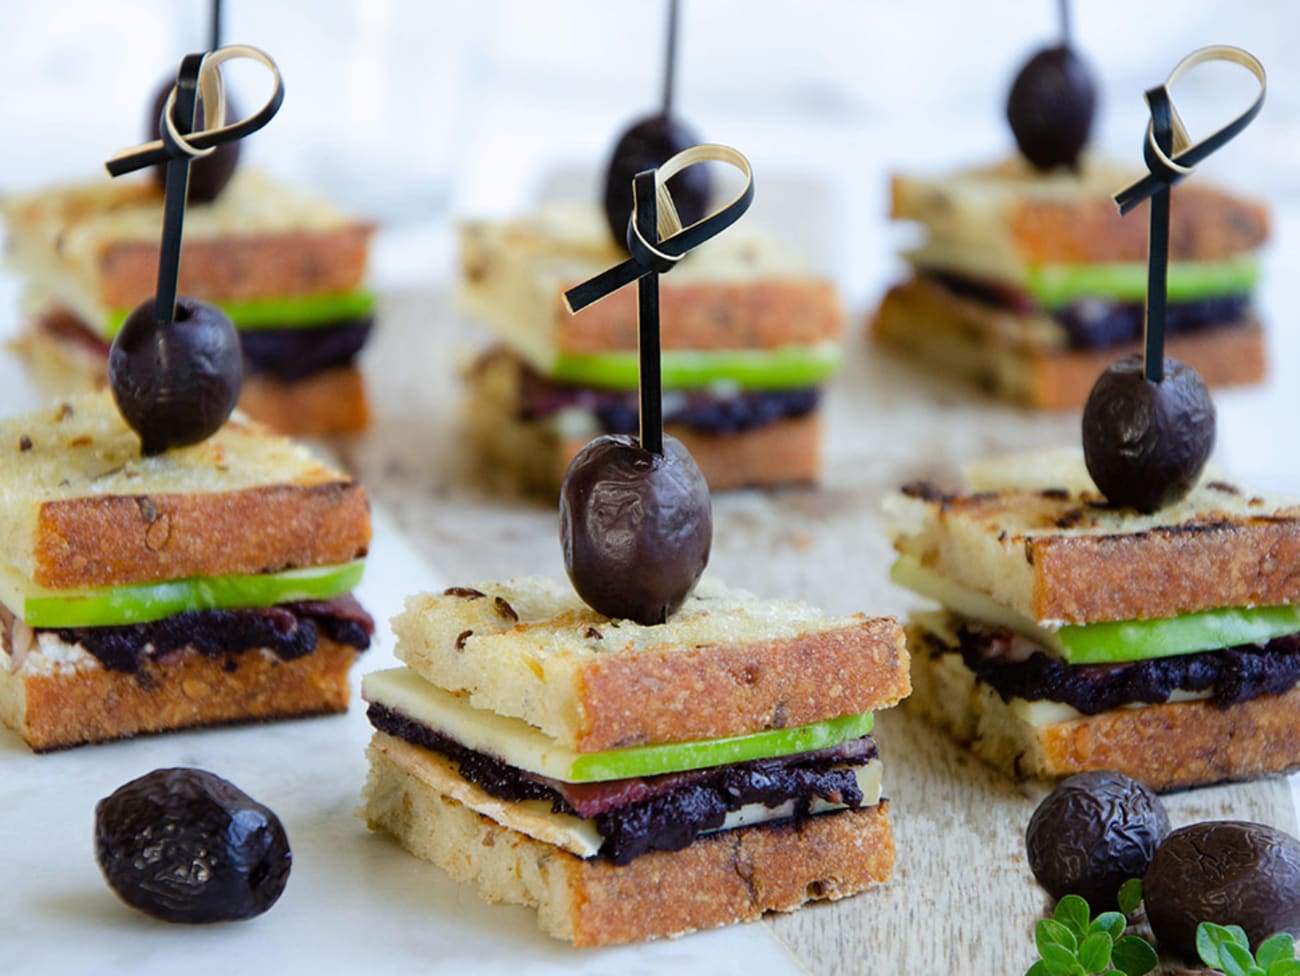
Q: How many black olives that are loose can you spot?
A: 3